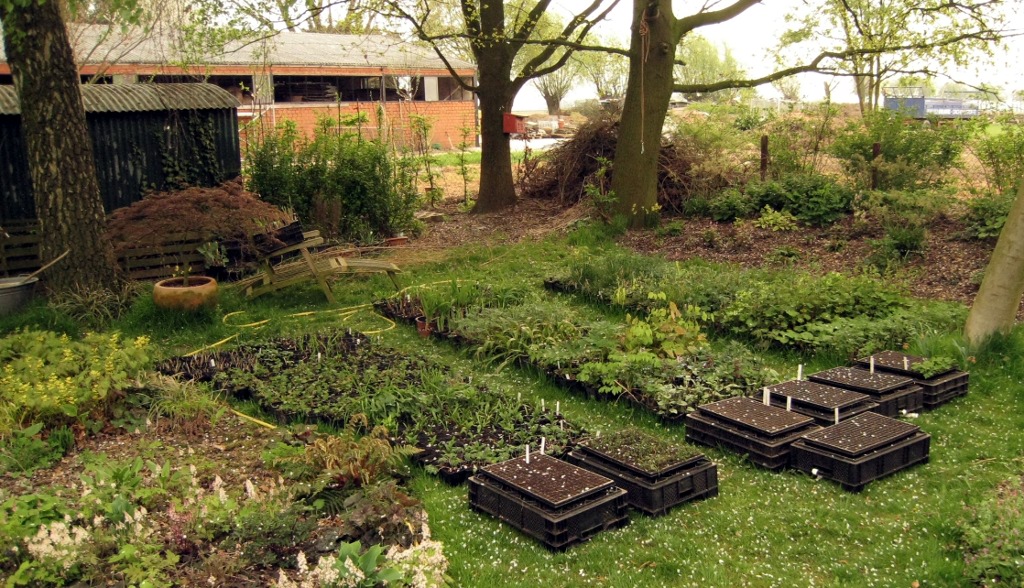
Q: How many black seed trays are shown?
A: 7